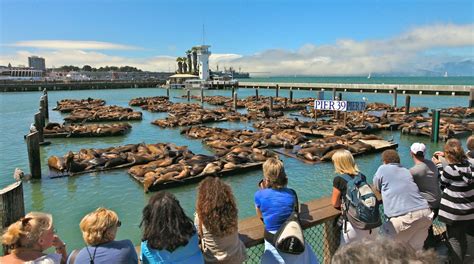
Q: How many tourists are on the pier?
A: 11